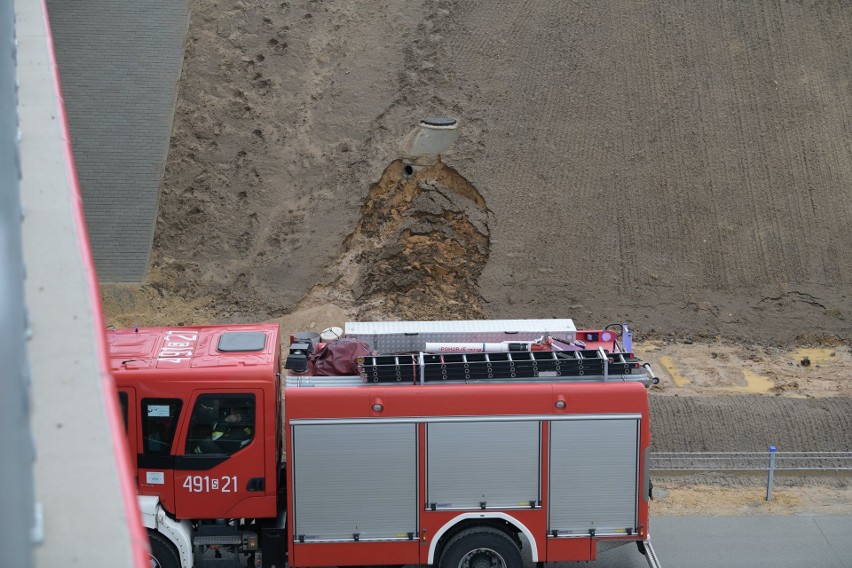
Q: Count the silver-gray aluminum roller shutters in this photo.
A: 3